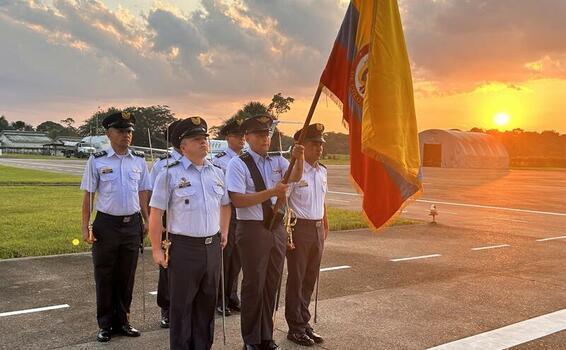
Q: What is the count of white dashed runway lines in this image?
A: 6